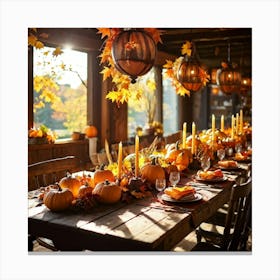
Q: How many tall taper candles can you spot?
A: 9